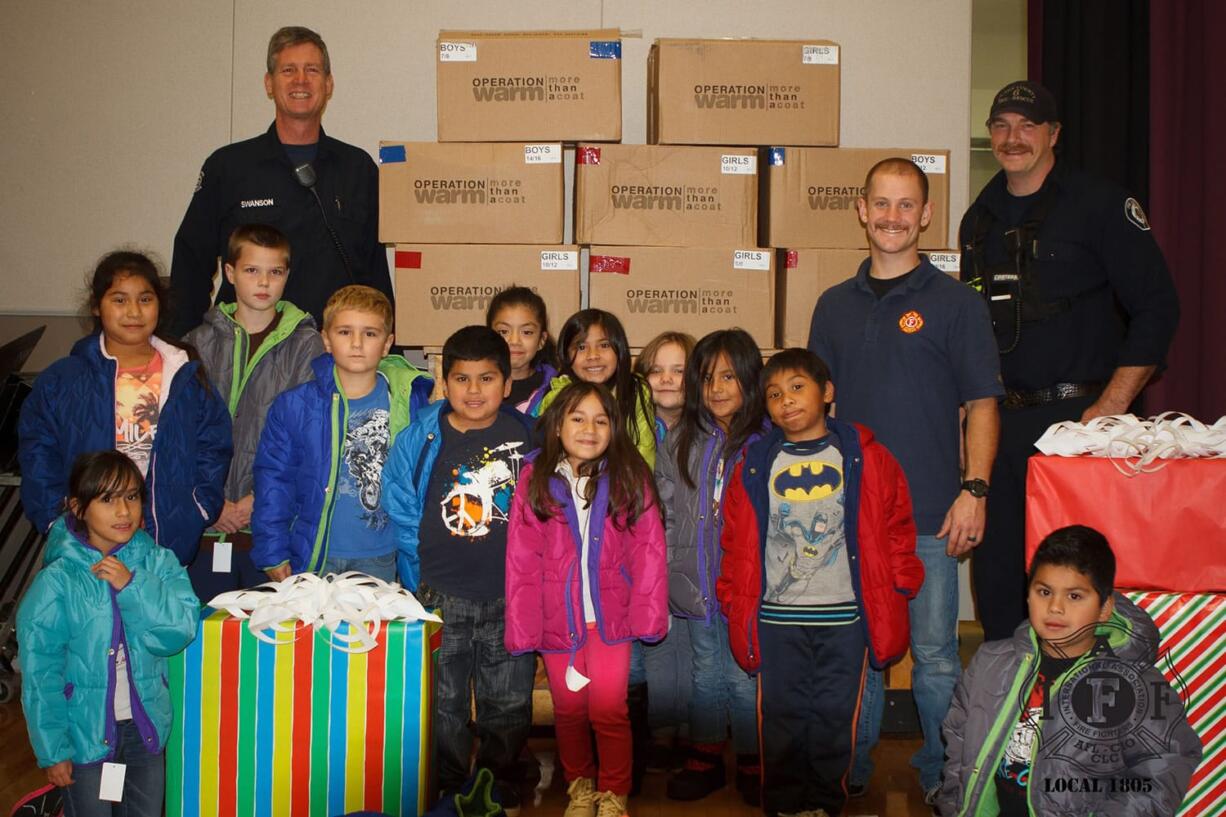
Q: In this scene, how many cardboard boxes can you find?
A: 8